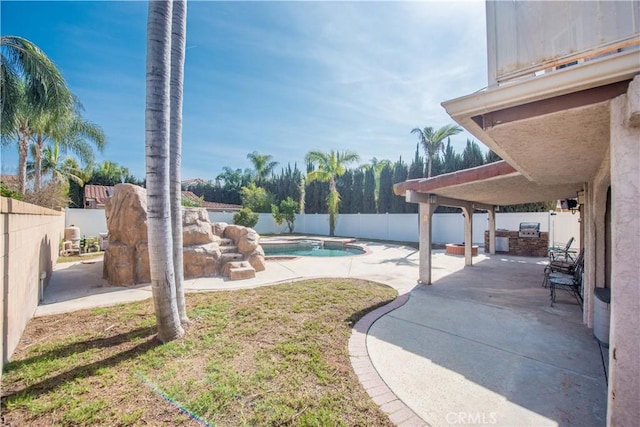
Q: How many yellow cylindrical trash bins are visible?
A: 0